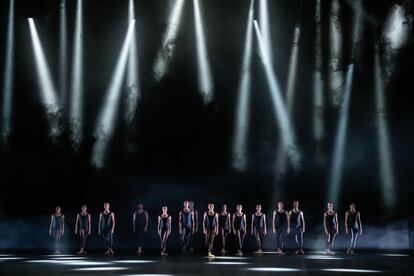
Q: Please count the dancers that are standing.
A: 15